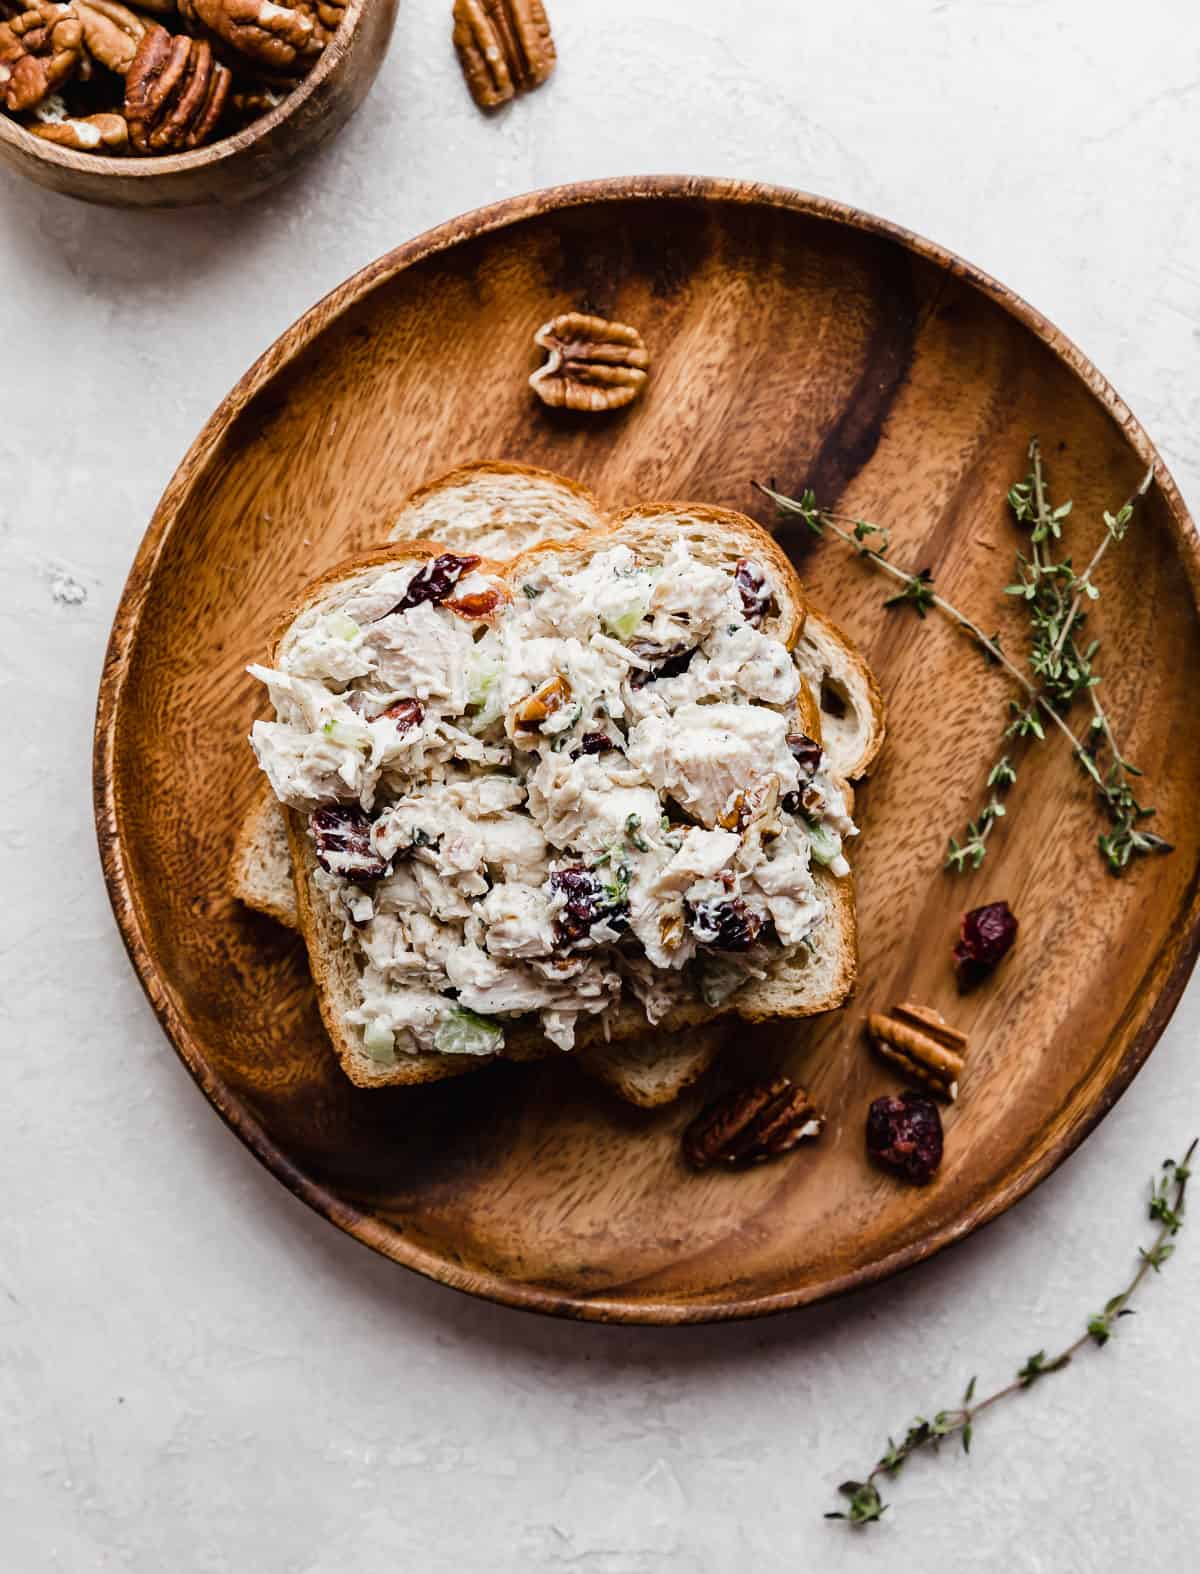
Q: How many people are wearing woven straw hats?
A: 0